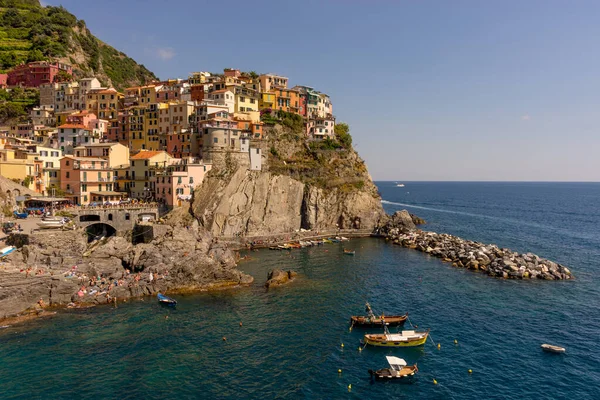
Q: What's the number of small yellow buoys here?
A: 9